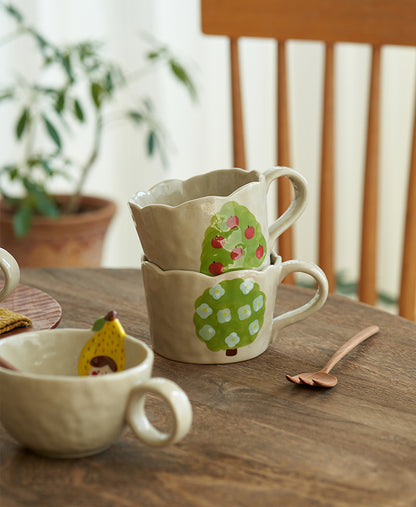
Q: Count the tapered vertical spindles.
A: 5